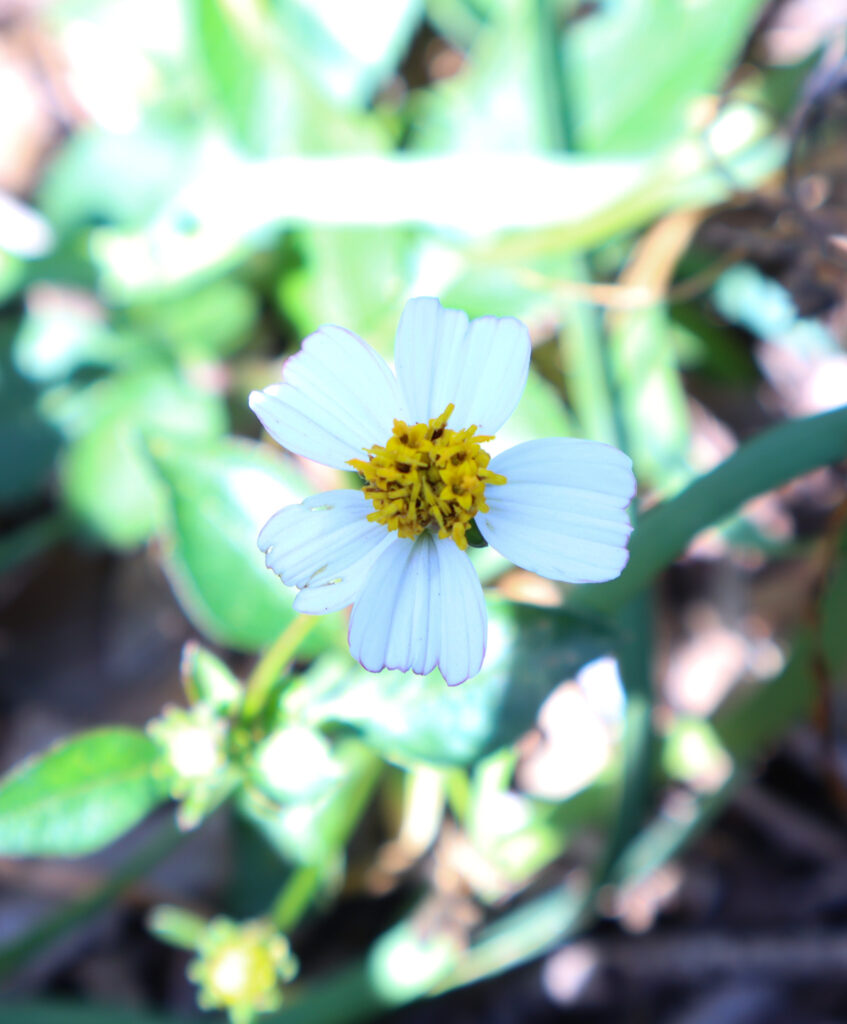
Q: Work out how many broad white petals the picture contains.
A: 5